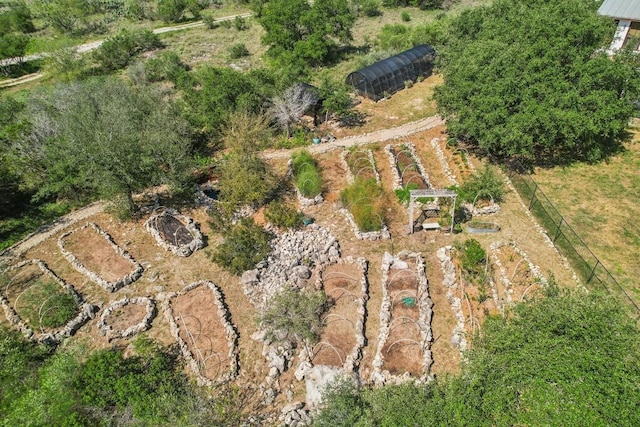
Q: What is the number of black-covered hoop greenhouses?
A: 1